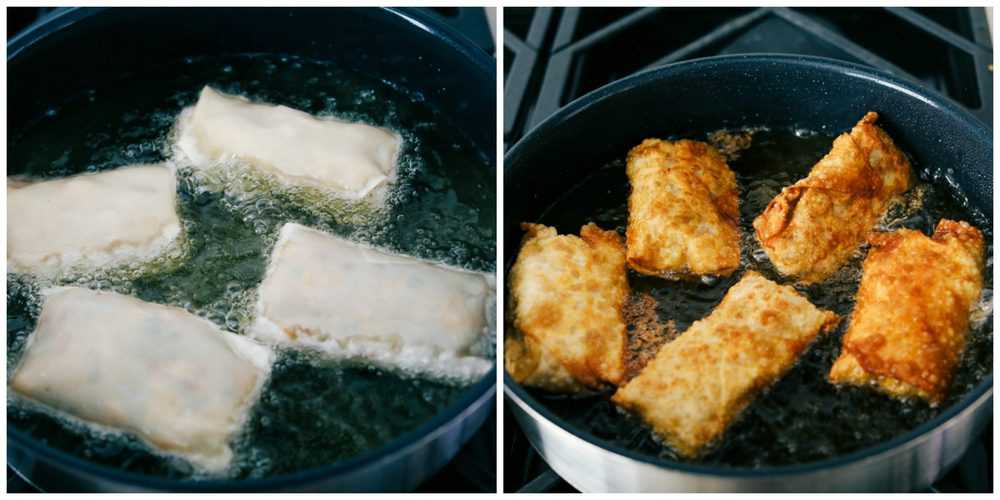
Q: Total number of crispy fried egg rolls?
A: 5